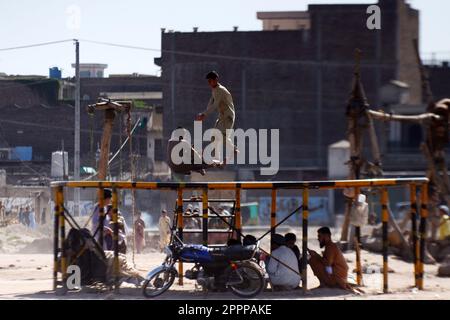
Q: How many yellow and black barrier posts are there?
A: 13